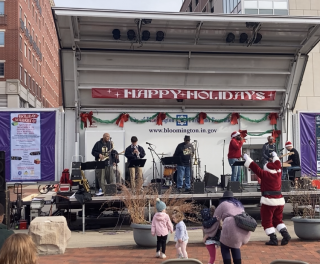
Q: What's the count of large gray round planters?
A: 2